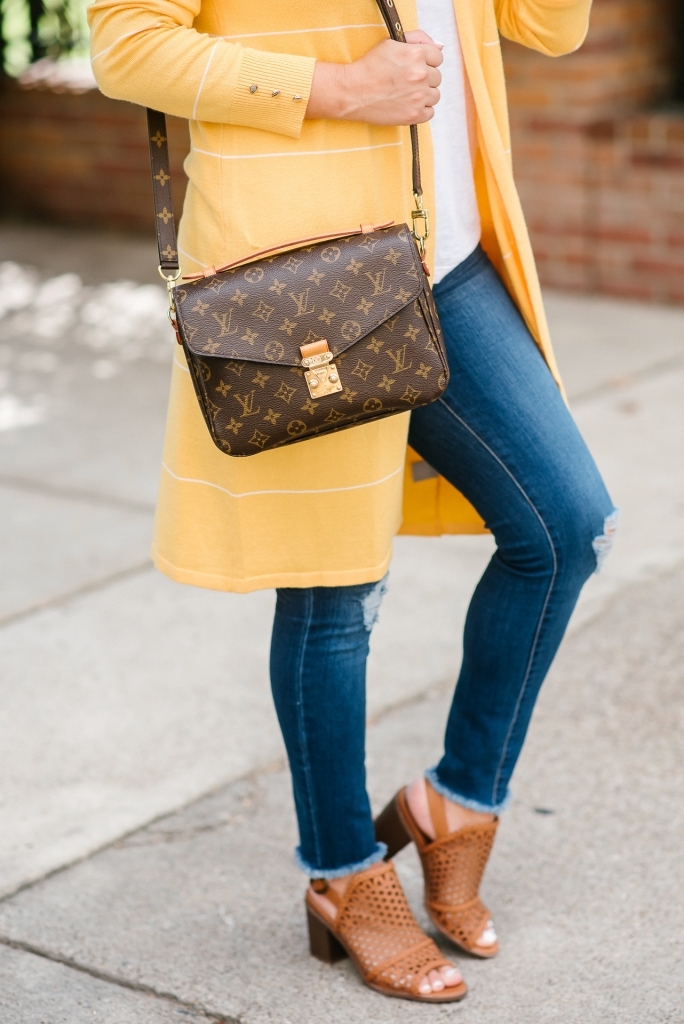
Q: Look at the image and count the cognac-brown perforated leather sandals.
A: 2